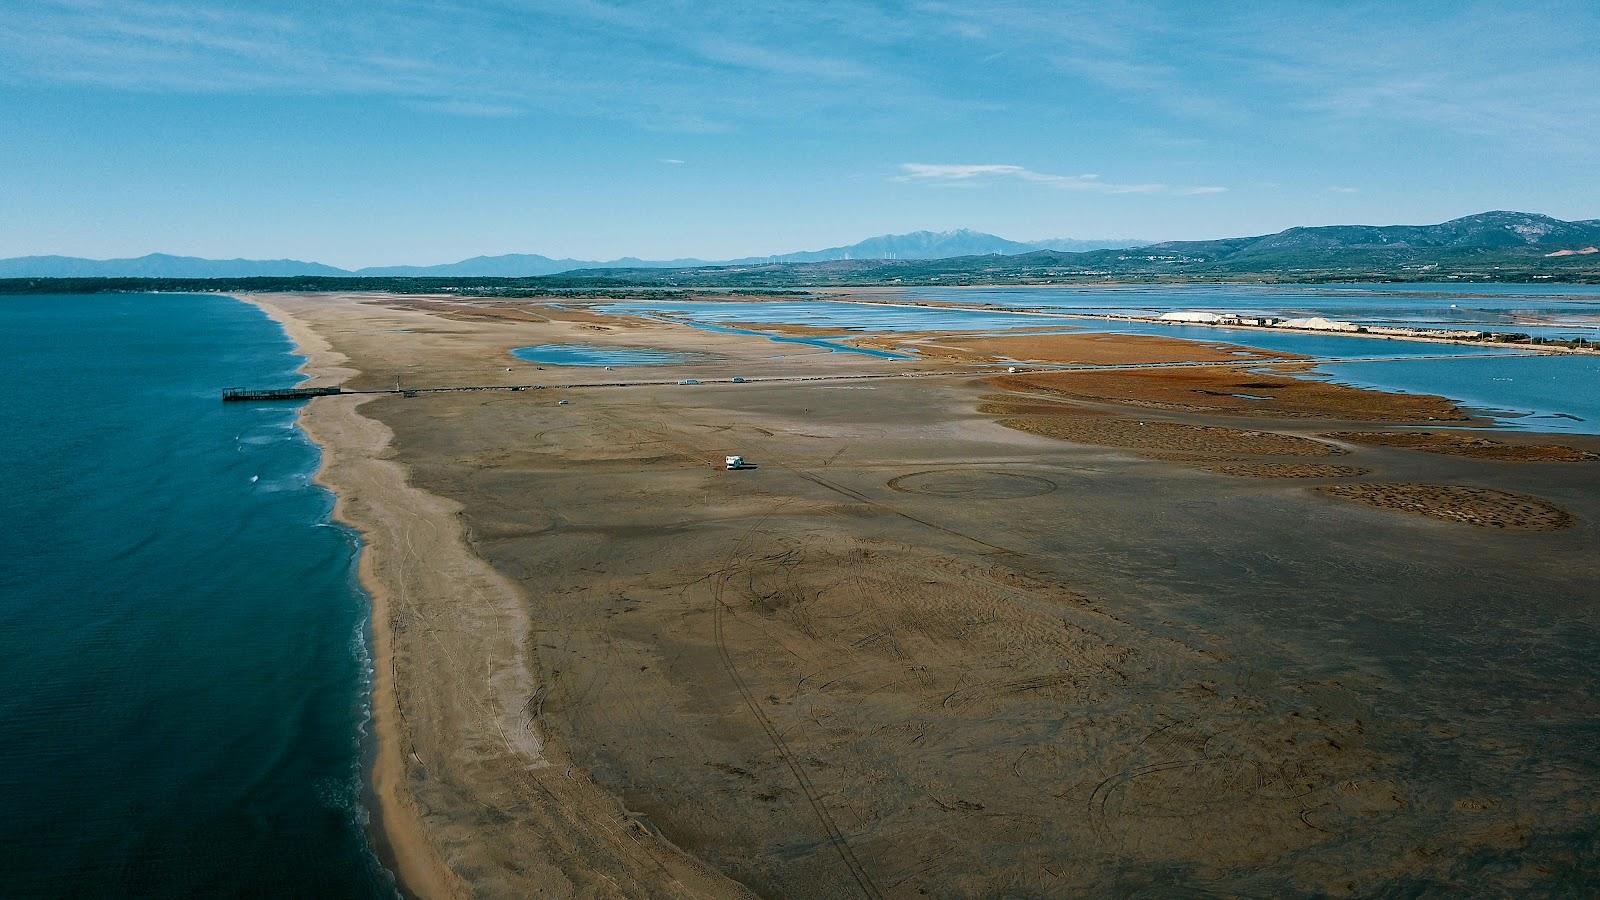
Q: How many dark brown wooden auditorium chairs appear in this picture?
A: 0